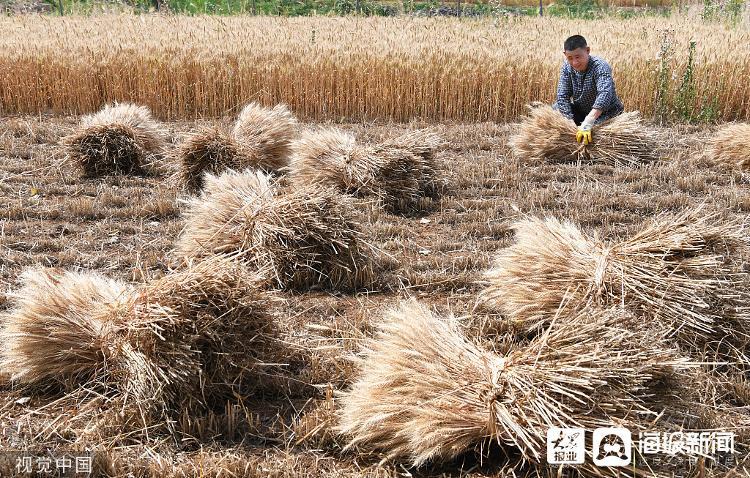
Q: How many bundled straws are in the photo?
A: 9